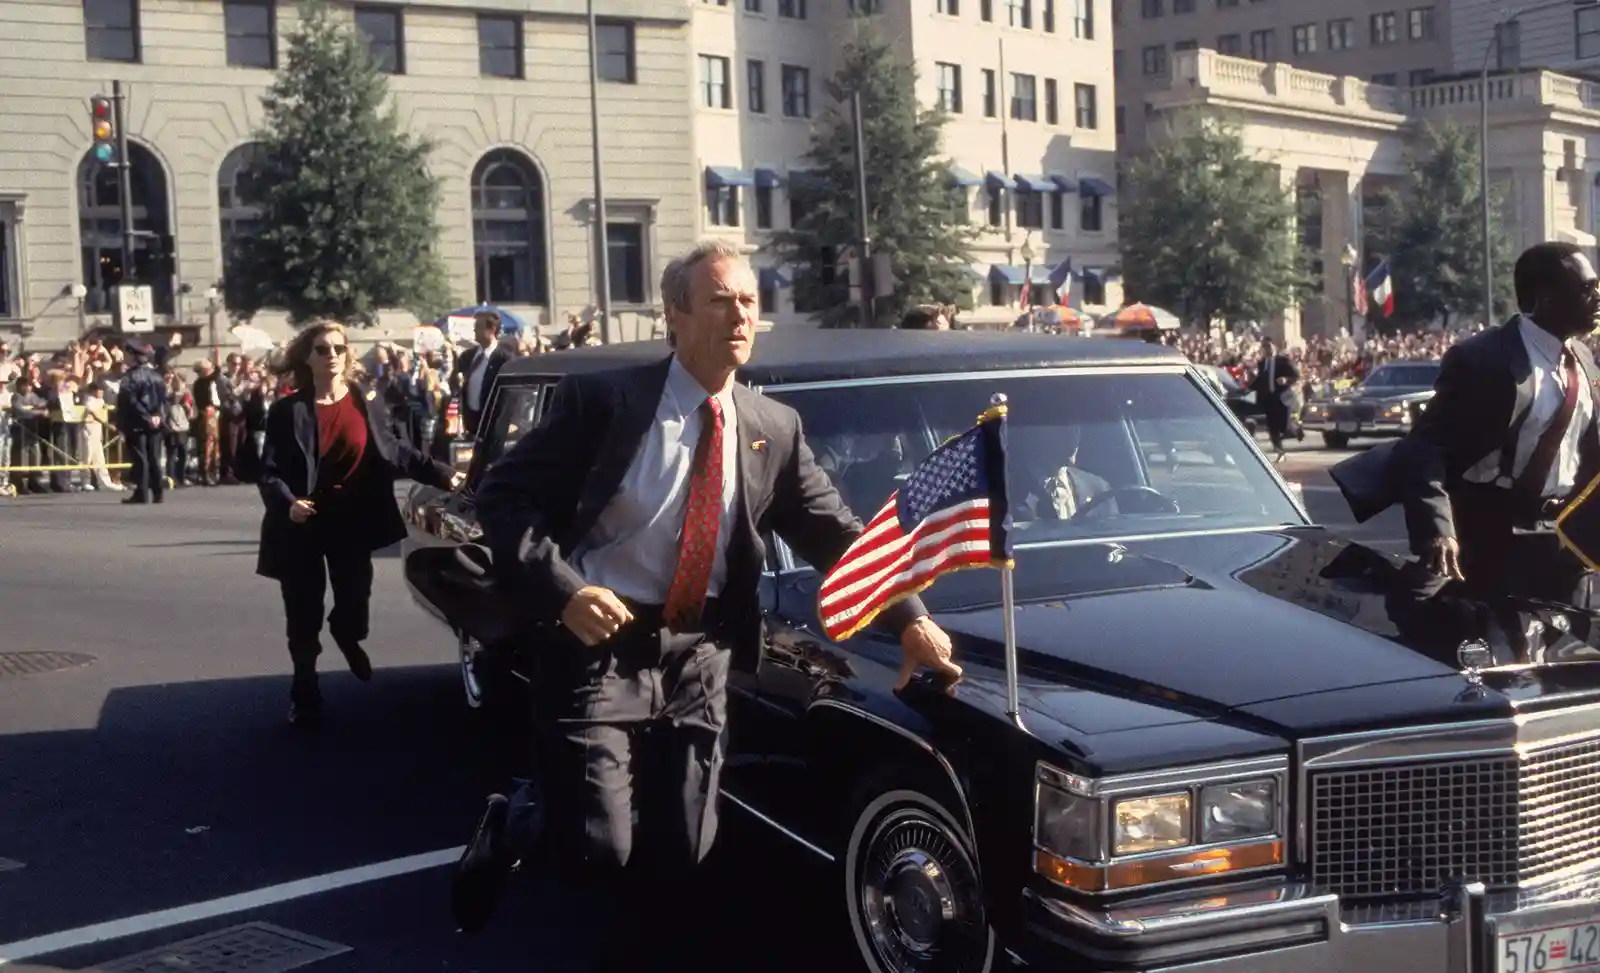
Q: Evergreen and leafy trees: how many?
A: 4